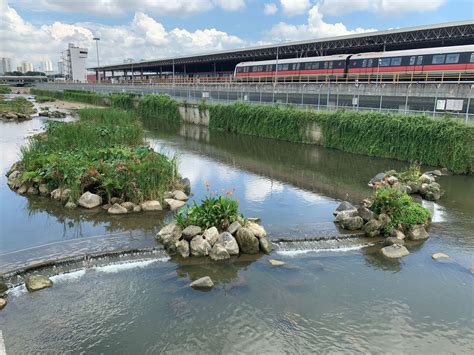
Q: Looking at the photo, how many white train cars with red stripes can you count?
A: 2